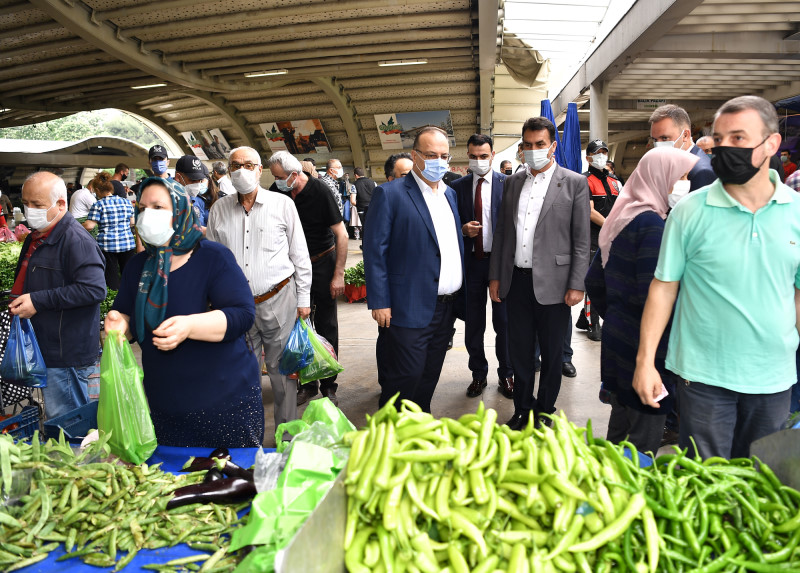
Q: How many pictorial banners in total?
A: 3